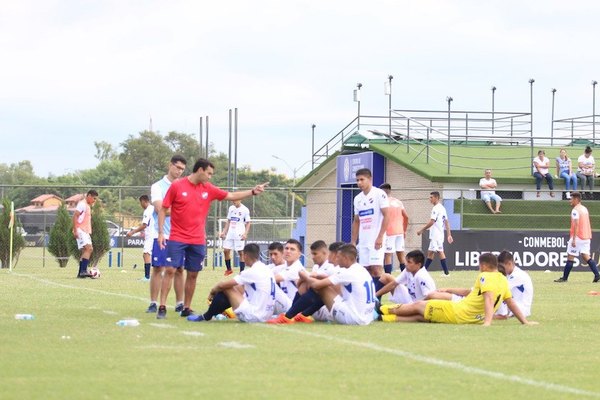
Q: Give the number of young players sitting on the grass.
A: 9